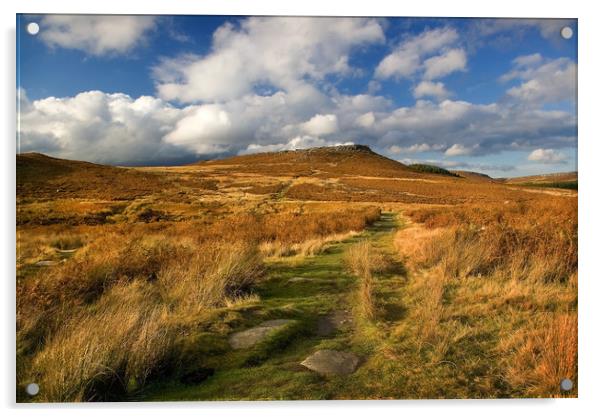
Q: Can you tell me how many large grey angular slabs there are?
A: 2